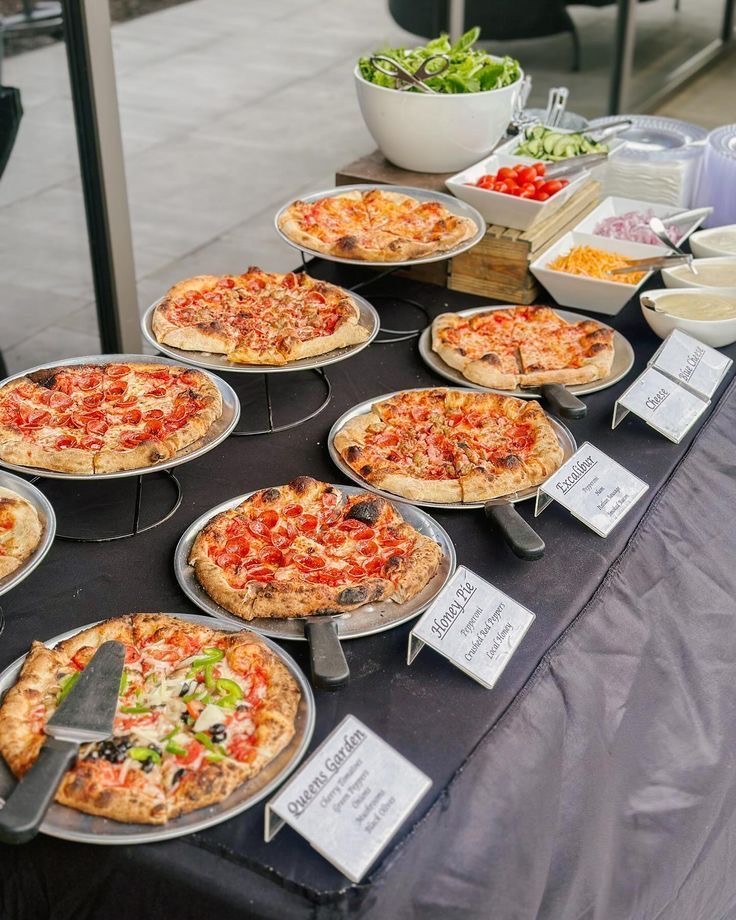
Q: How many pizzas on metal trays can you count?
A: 8